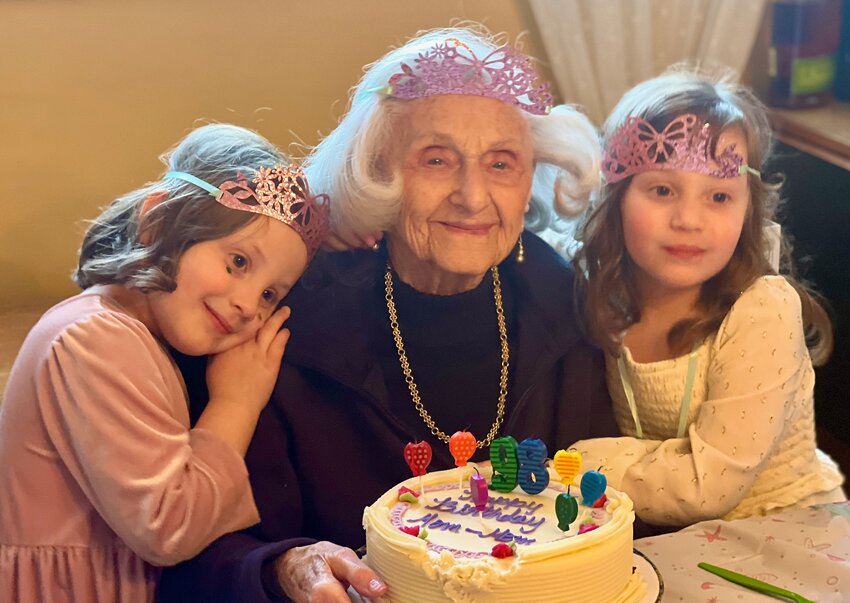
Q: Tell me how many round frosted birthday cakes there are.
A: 1